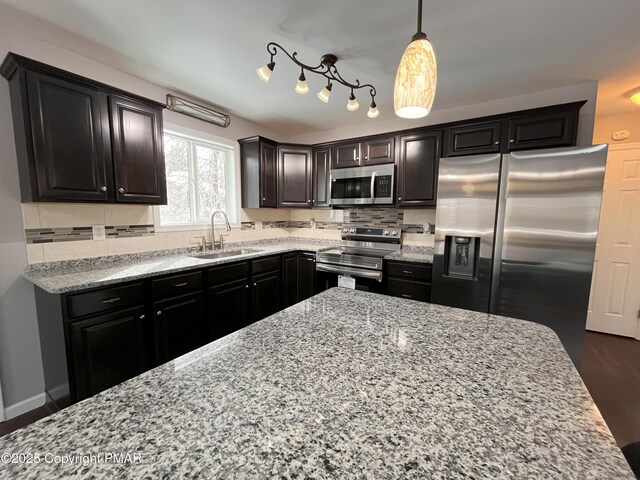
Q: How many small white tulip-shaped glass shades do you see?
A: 5